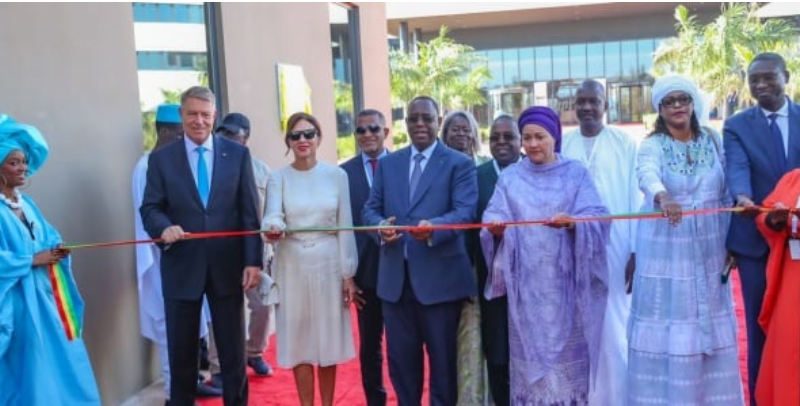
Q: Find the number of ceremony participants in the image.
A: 14